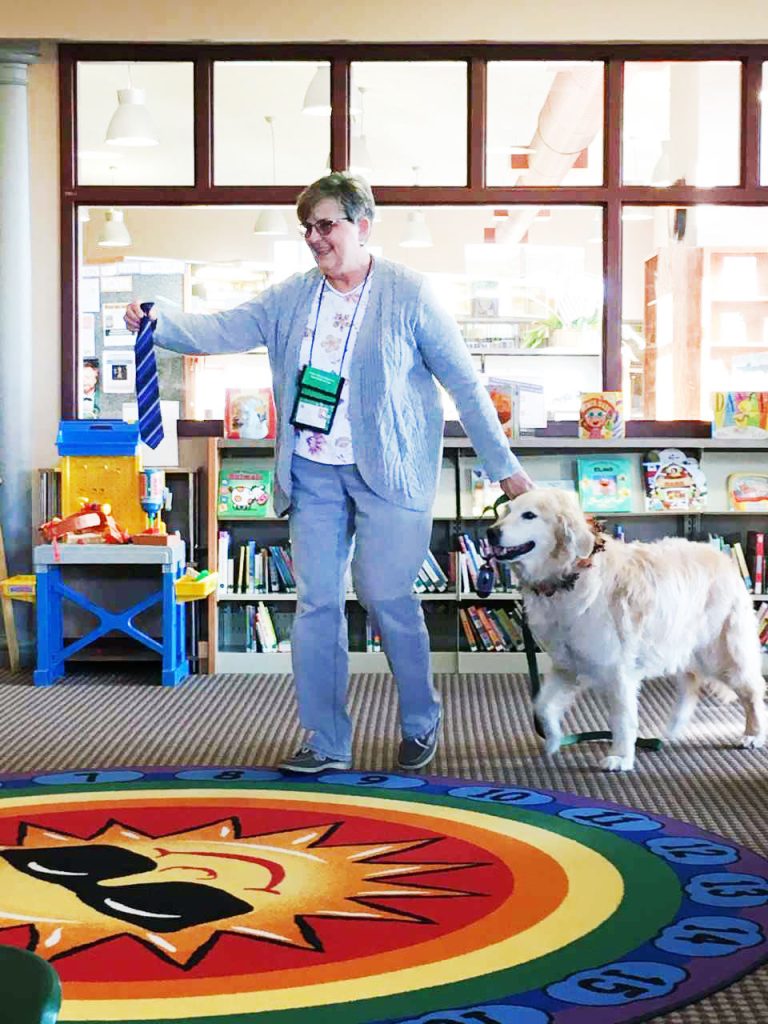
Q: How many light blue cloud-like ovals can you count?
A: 10